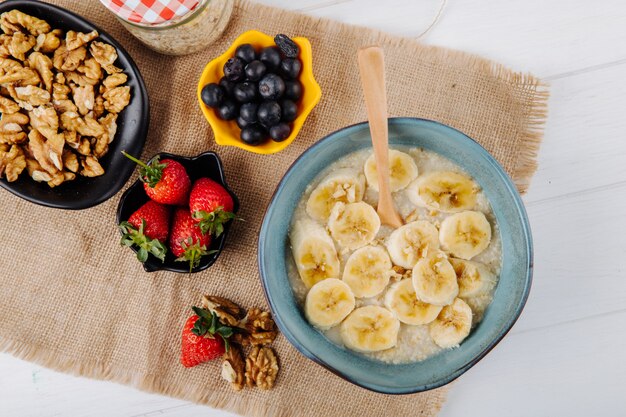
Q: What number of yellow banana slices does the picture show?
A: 14